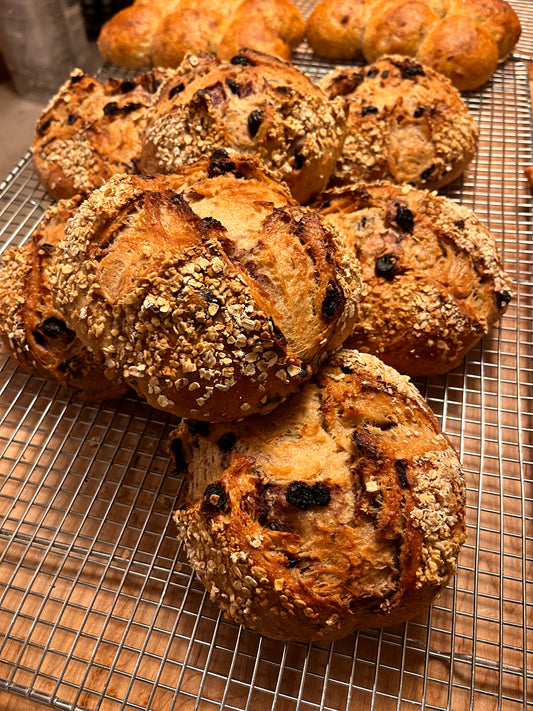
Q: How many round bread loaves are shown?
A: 7